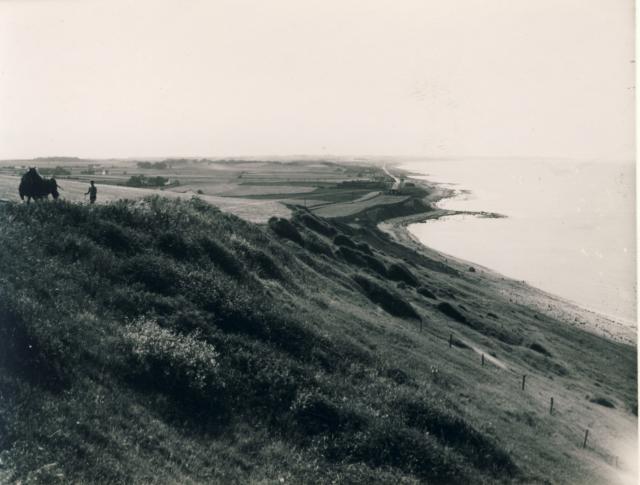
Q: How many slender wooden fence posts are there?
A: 7